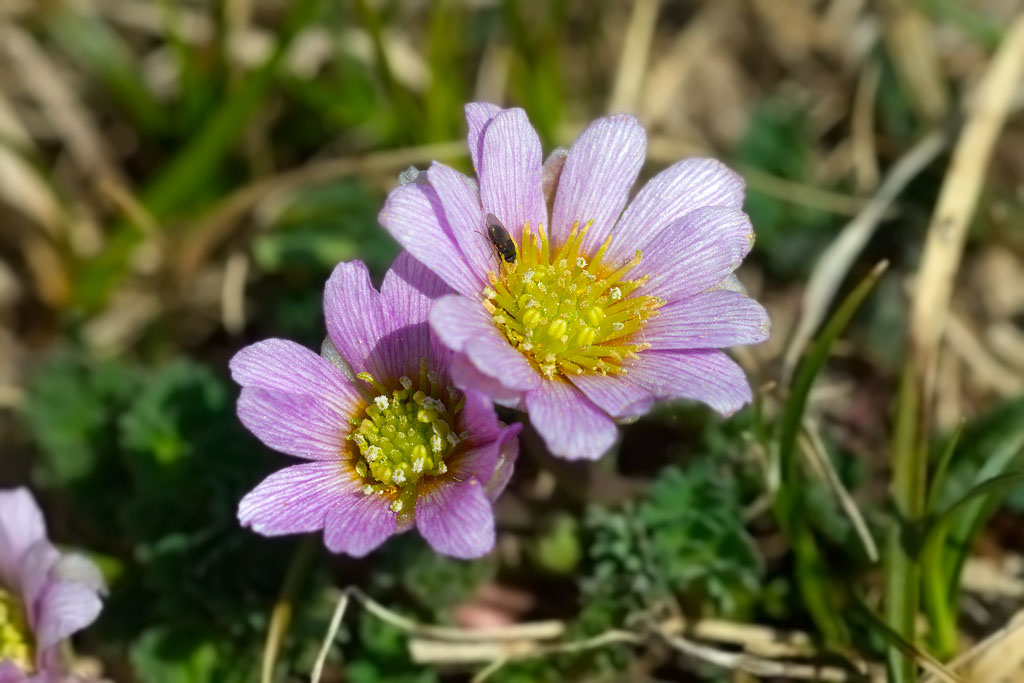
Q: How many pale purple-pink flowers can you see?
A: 3